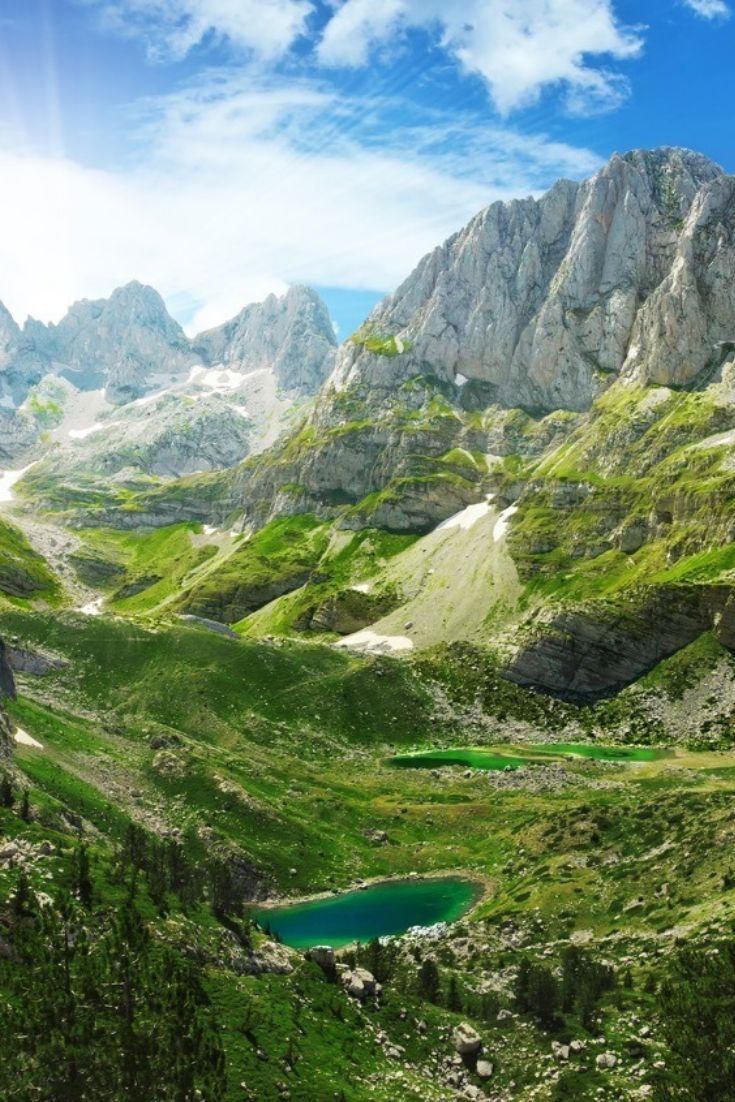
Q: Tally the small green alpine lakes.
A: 3